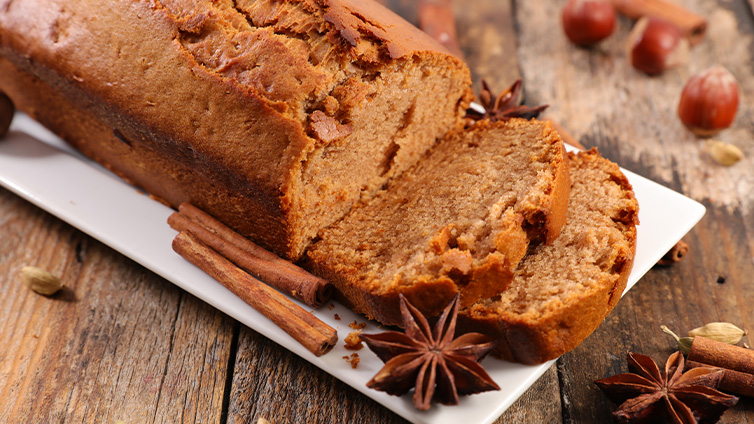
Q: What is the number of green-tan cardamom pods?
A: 4